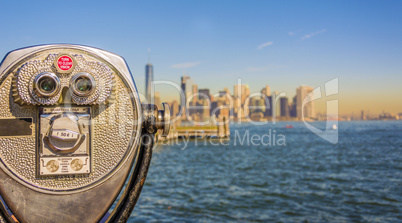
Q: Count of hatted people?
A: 0